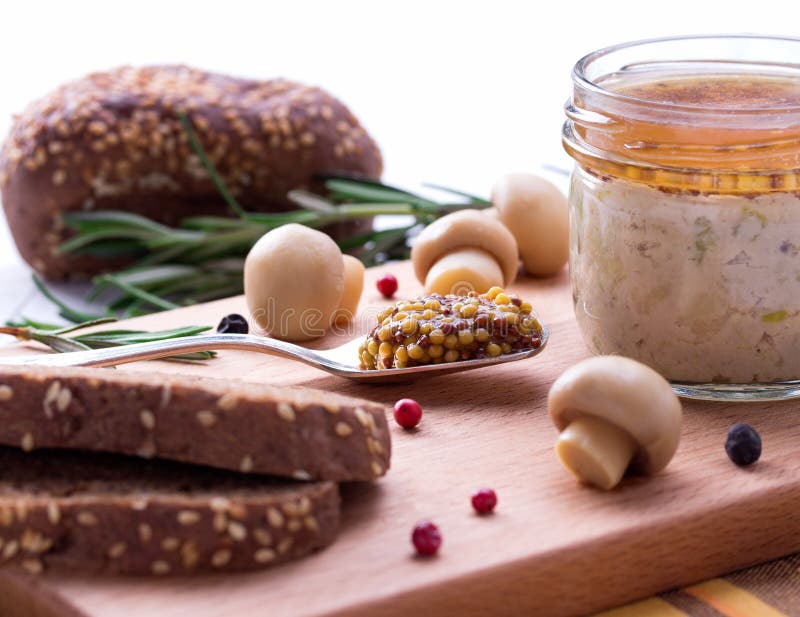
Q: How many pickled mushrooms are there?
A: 4